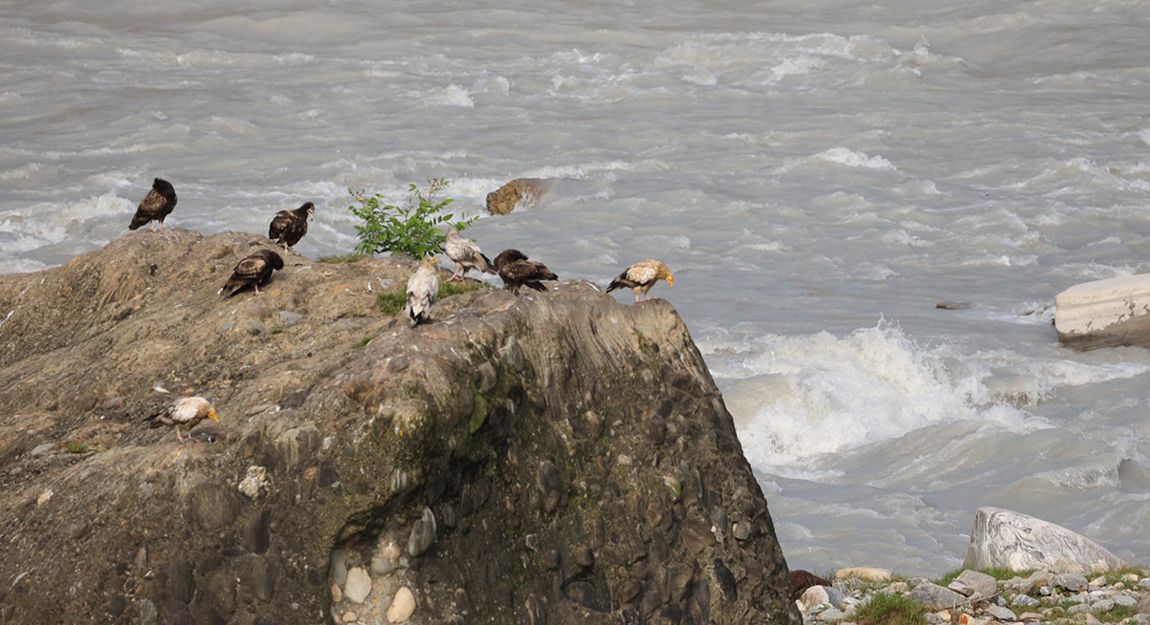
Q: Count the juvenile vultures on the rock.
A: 4